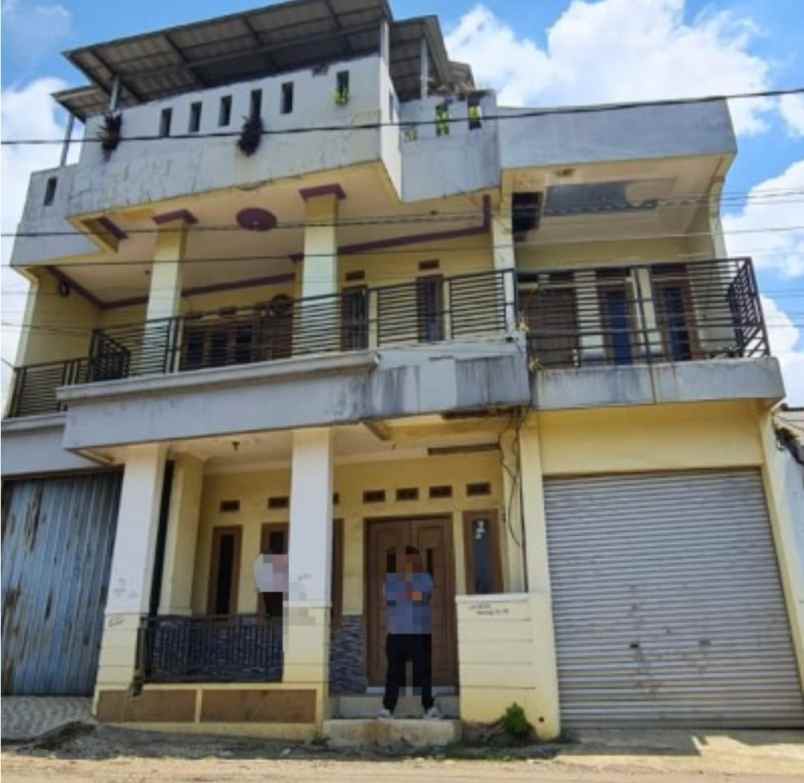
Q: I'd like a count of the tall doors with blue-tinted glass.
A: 2